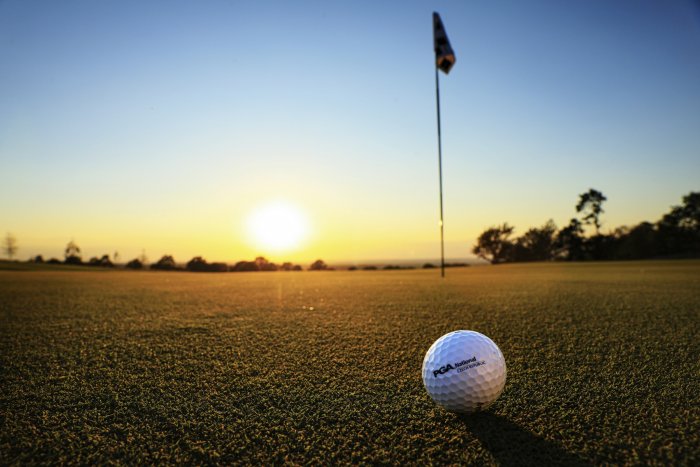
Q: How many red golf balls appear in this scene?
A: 0